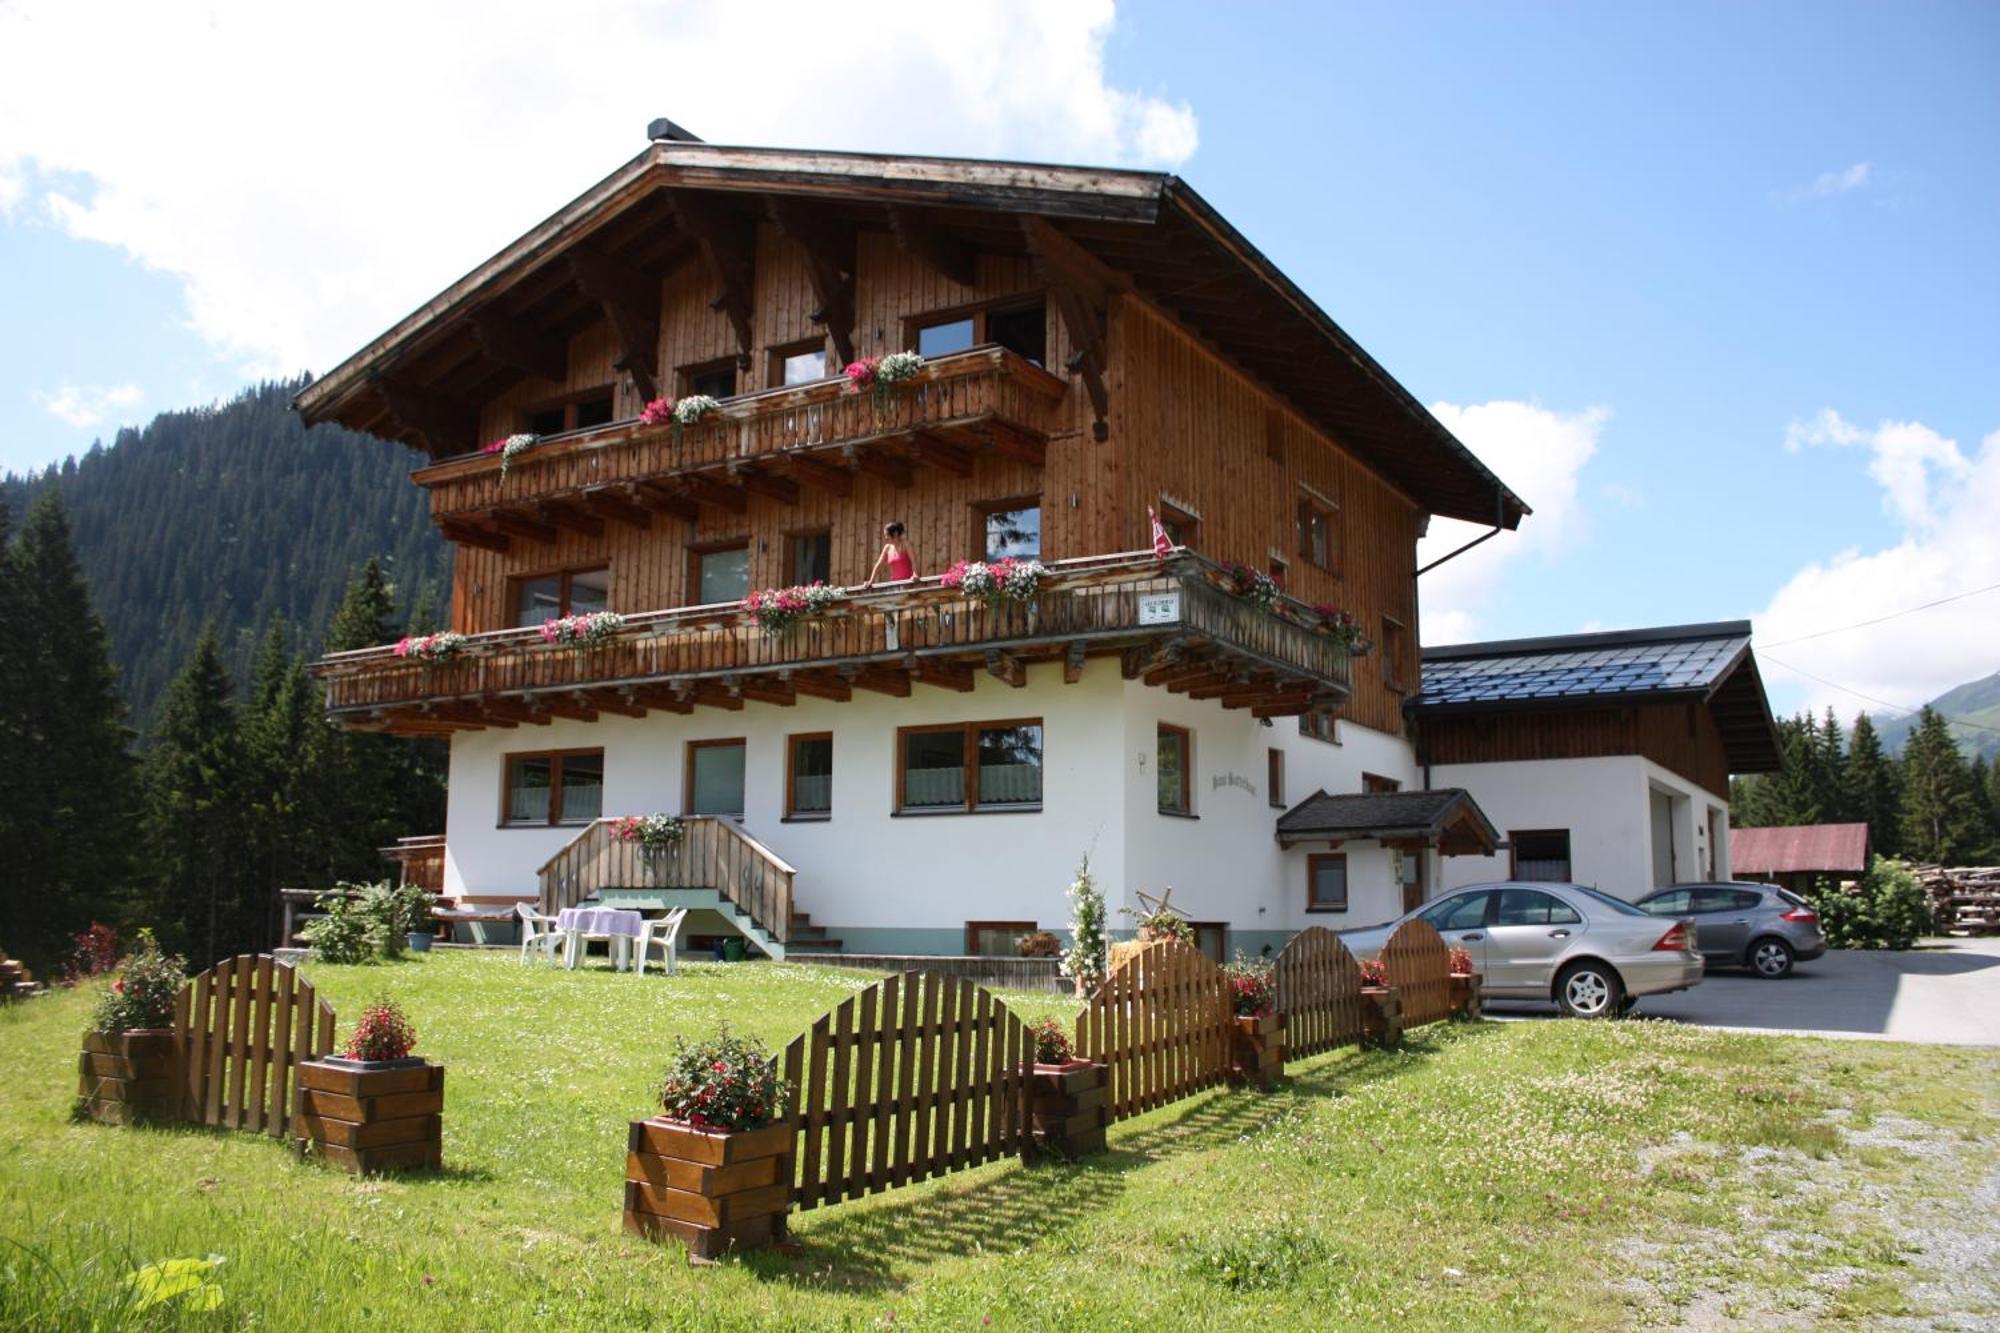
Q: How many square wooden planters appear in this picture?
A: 7